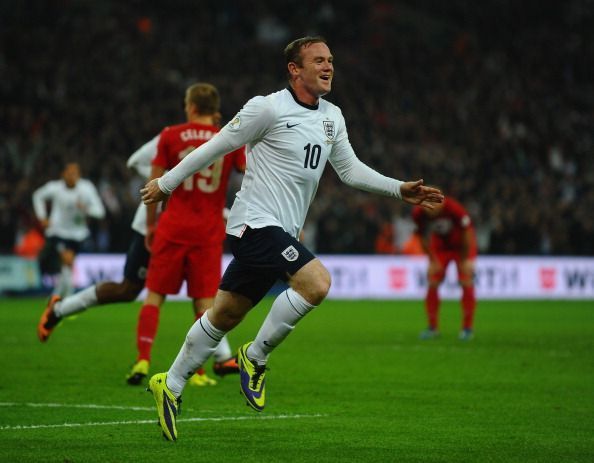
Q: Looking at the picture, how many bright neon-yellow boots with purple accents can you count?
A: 2